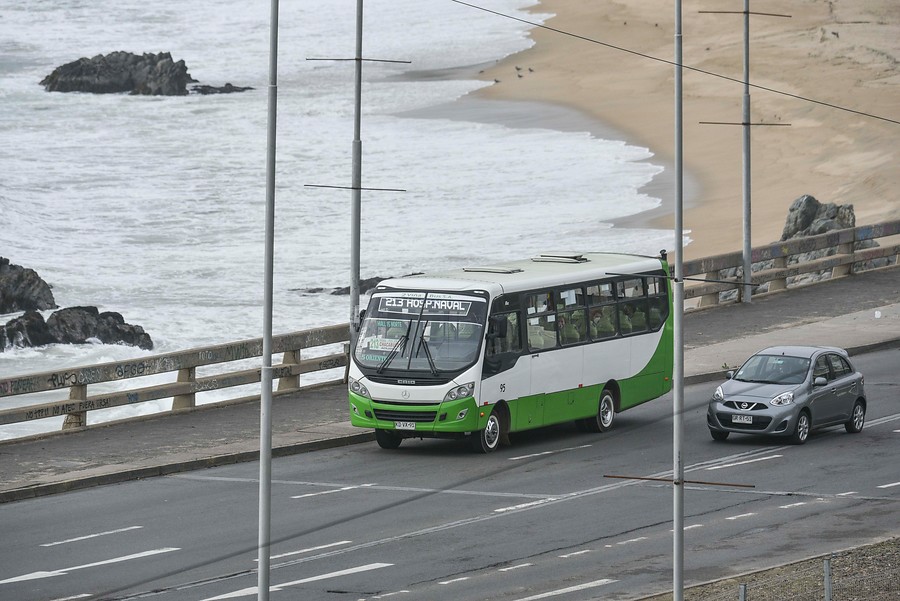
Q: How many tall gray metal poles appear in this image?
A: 4